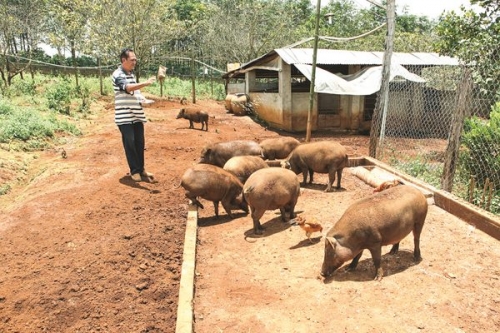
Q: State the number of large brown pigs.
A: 7